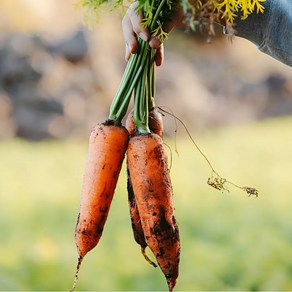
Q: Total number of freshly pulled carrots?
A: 3